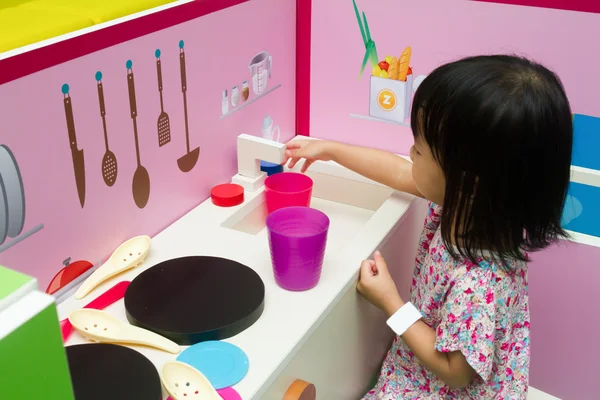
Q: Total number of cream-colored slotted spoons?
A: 3